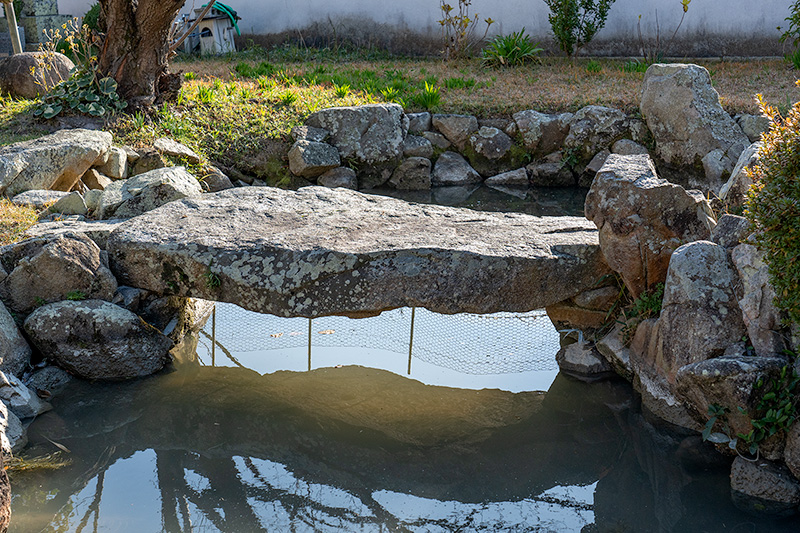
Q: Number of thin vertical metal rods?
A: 3